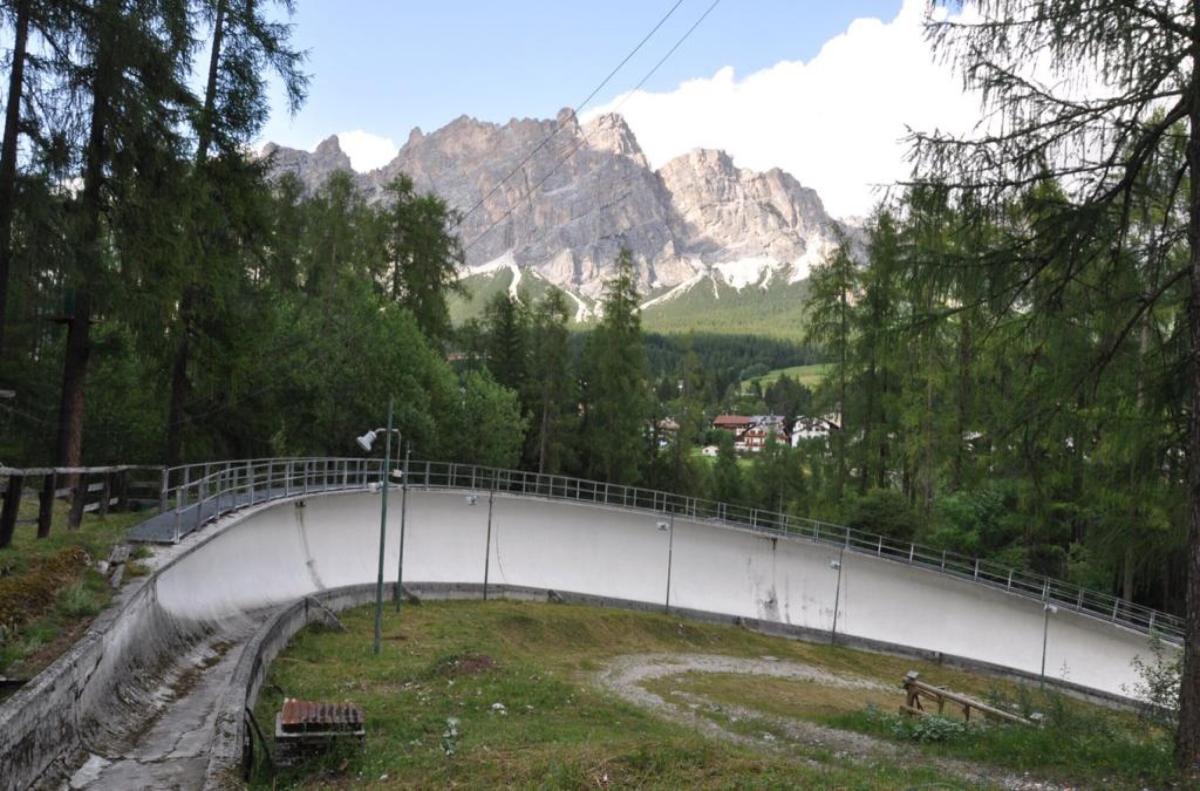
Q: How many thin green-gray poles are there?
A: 6